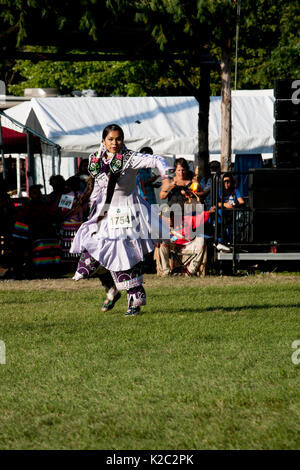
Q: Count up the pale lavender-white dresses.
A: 1